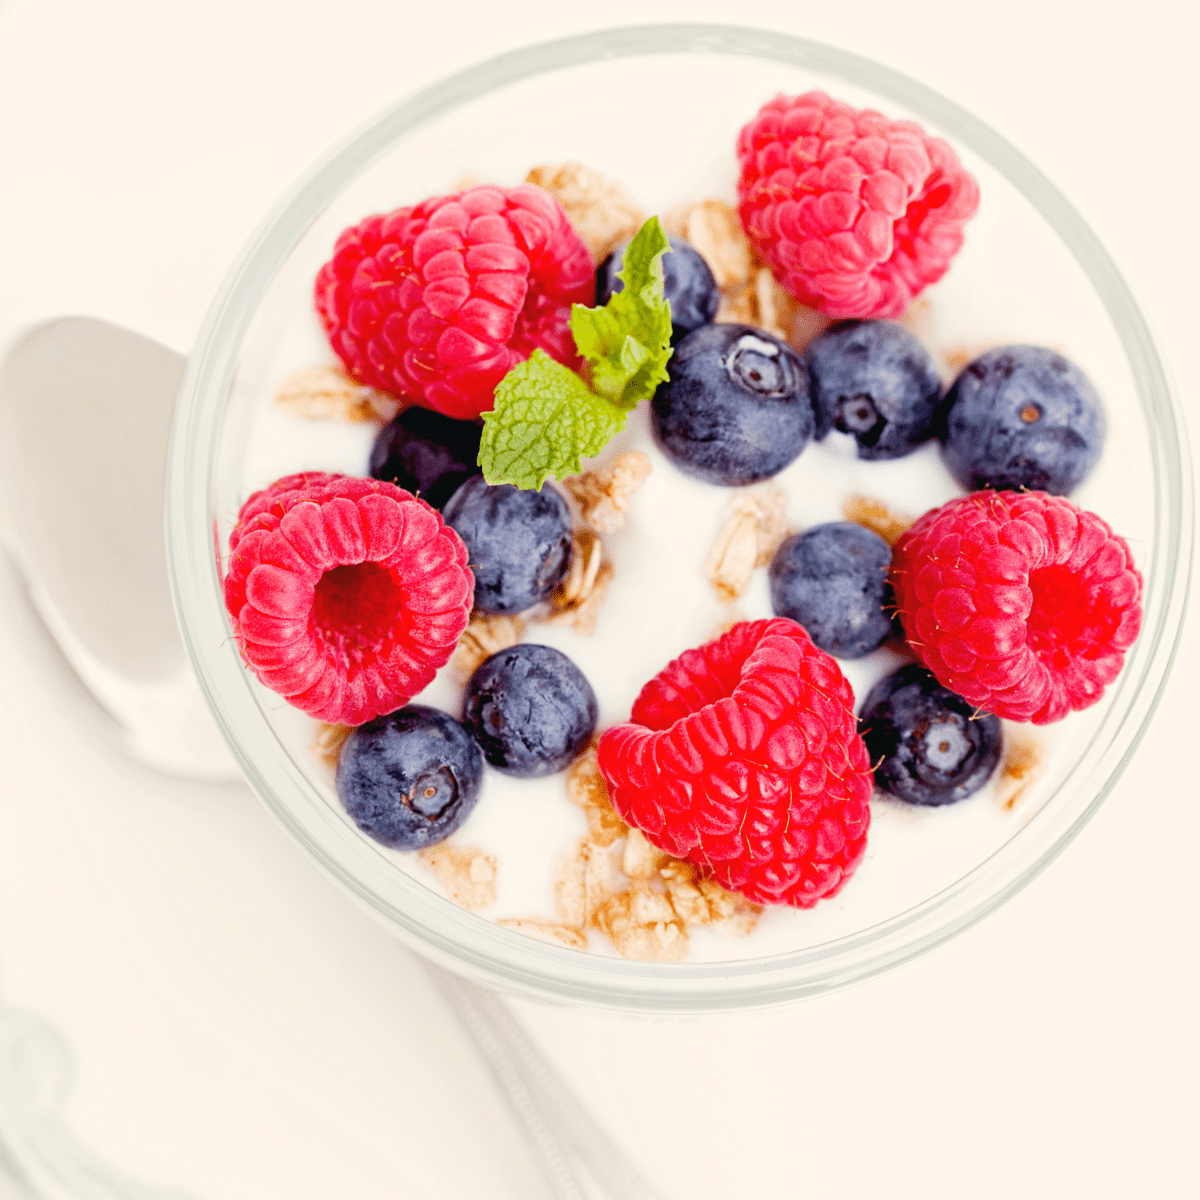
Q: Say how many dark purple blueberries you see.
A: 10